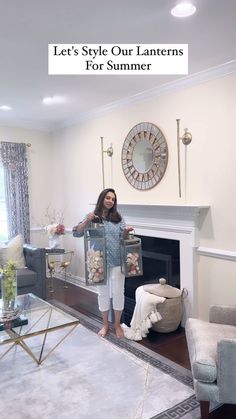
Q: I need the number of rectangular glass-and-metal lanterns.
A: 2